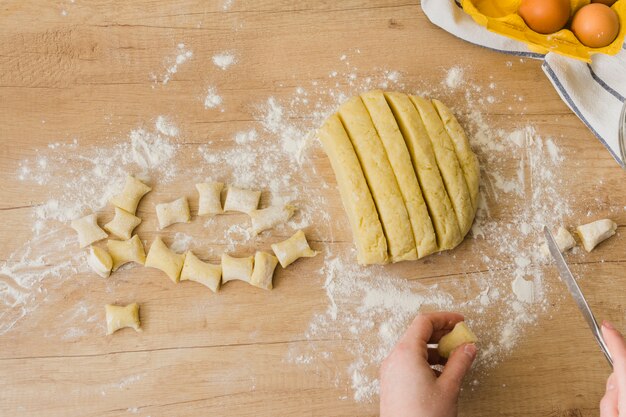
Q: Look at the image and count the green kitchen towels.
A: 0